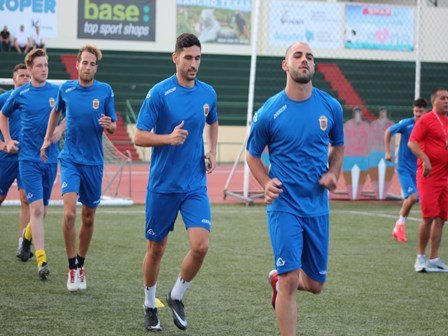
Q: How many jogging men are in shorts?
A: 6